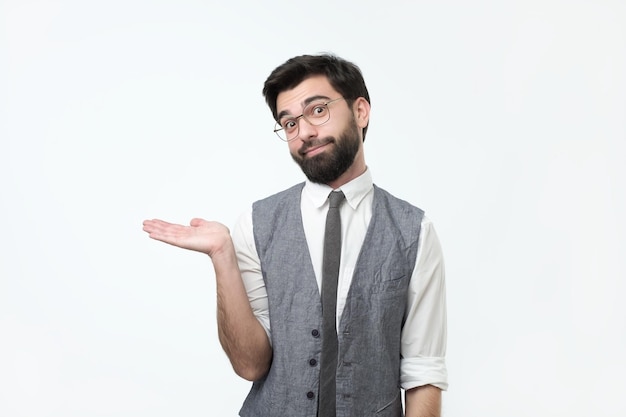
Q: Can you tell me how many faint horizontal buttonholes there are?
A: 3